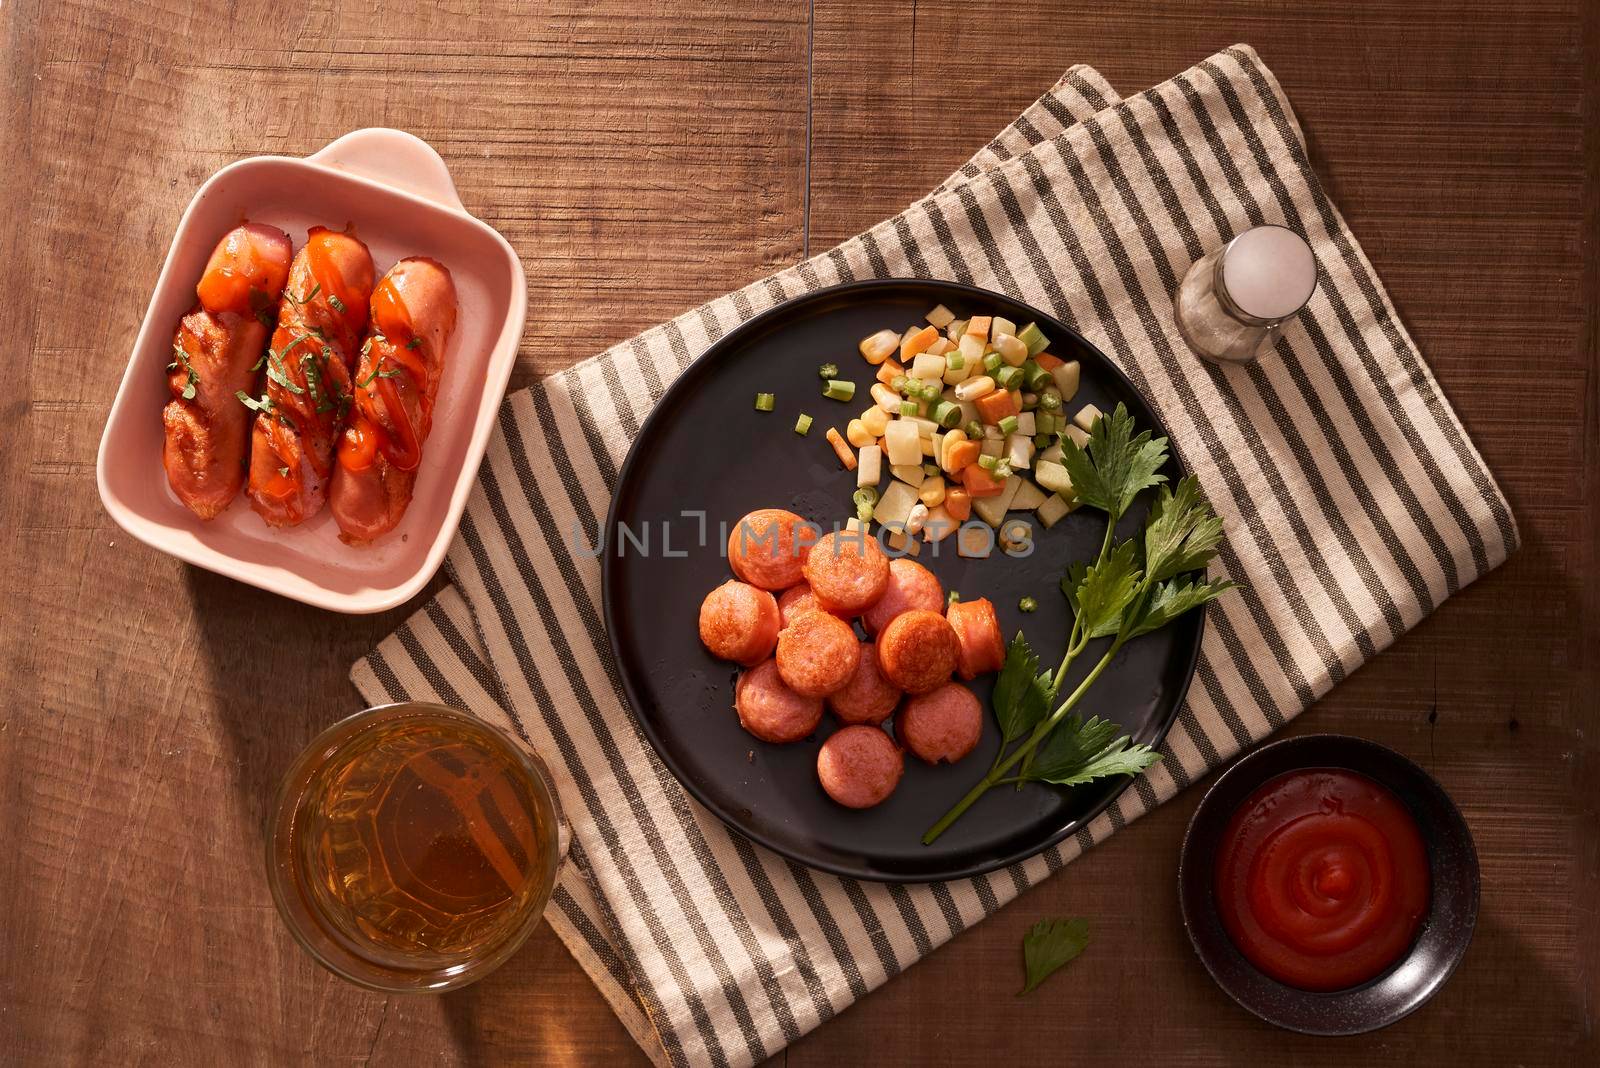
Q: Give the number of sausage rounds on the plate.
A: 12